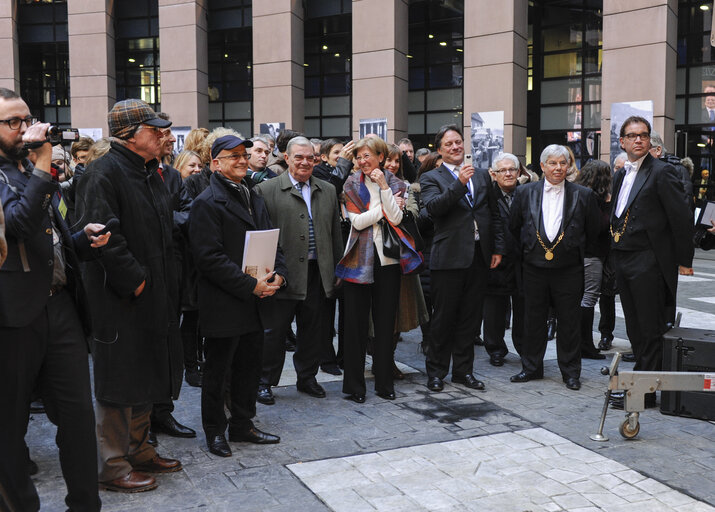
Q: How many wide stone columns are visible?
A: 7